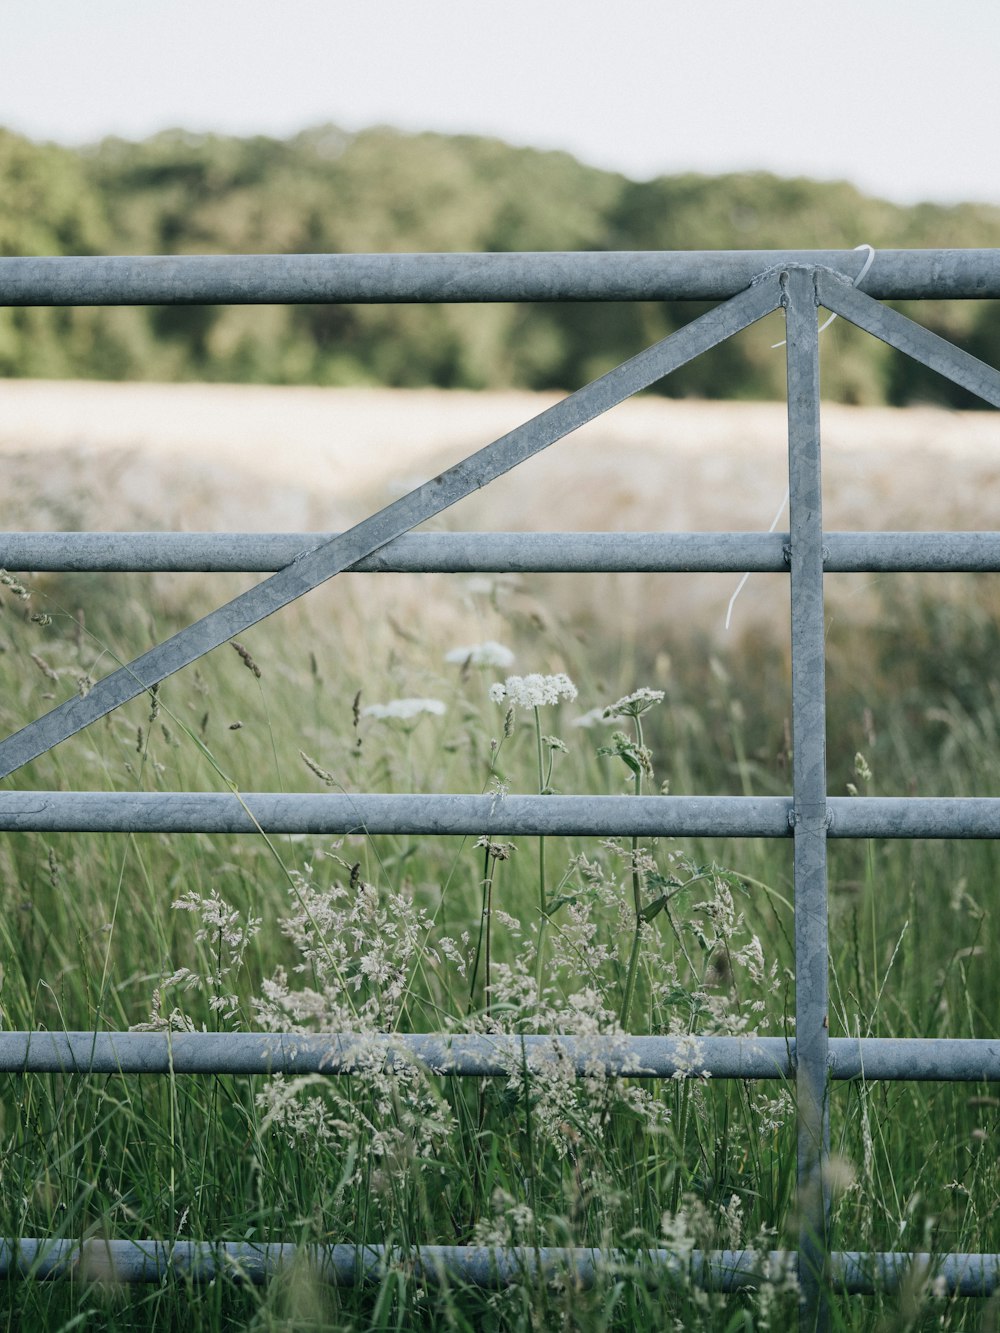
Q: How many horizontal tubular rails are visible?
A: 5